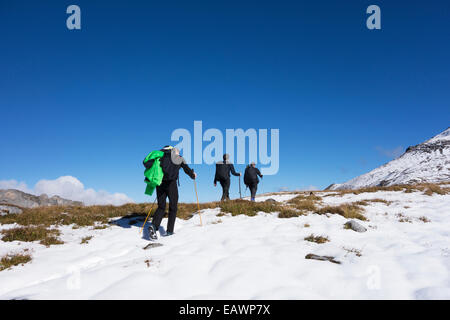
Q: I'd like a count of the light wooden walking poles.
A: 2